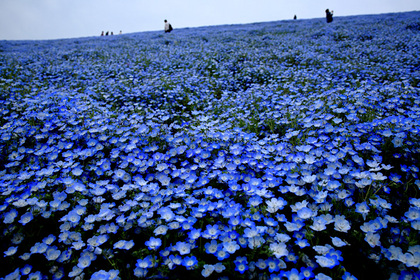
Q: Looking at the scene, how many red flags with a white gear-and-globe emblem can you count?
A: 0